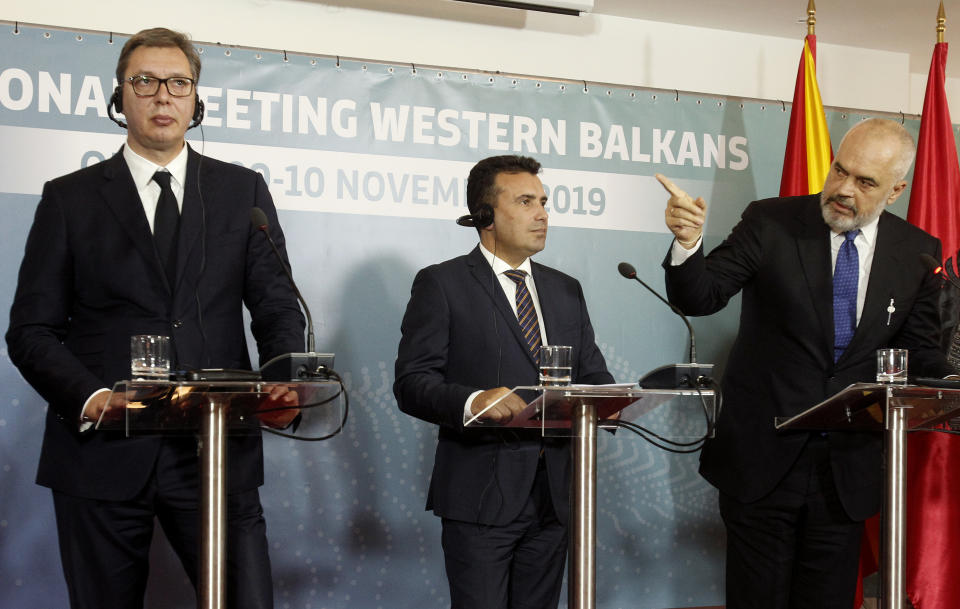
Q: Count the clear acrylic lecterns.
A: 3